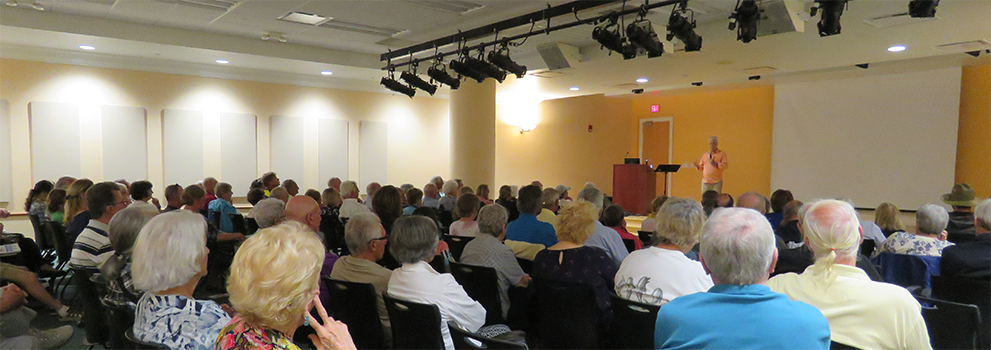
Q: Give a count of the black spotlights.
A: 12